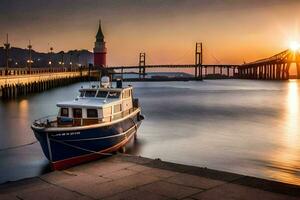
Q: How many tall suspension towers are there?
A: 2